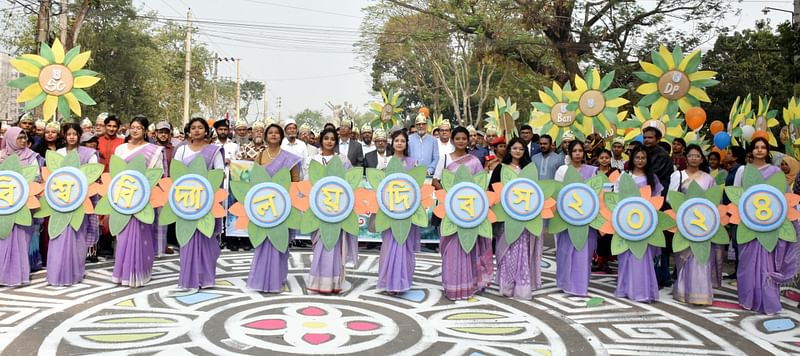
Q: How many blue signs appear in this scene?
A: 13